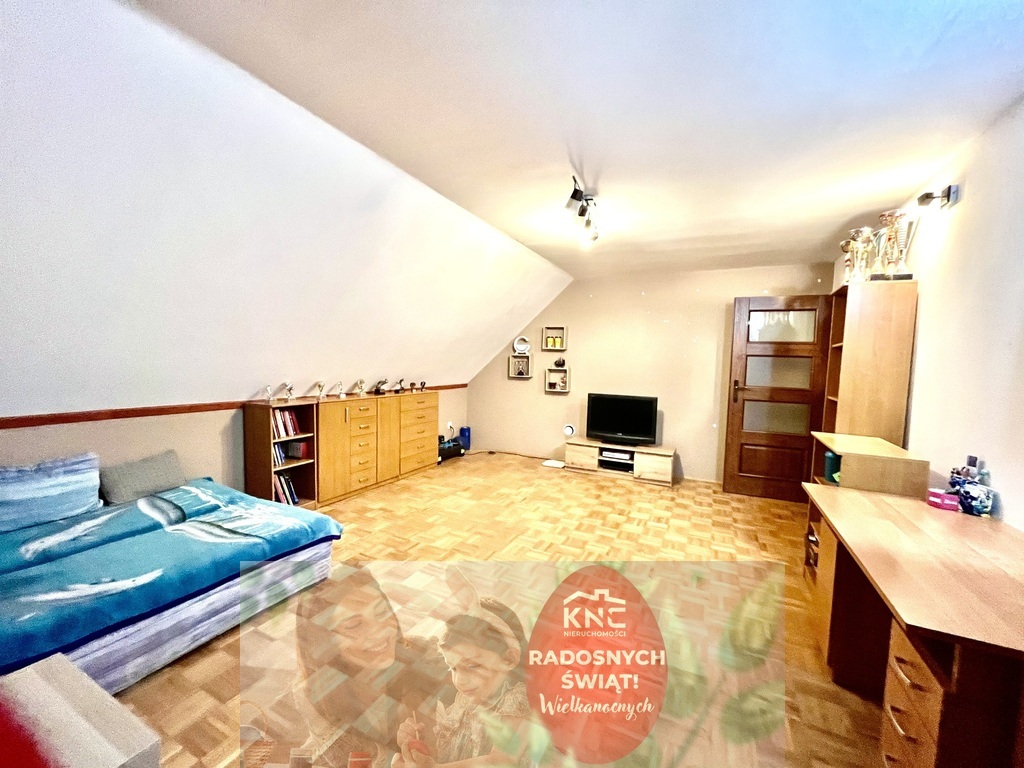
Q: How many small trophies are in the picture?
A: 9